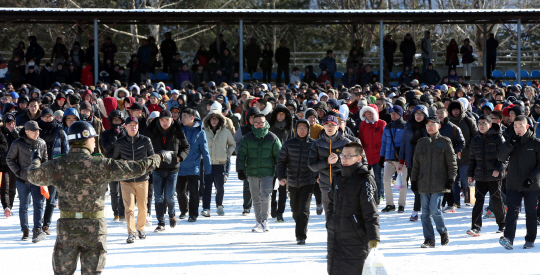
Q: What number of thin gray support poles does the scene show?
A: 4